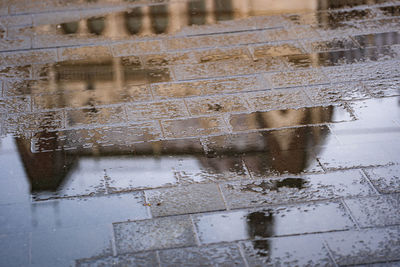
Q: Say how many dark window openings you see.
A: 6